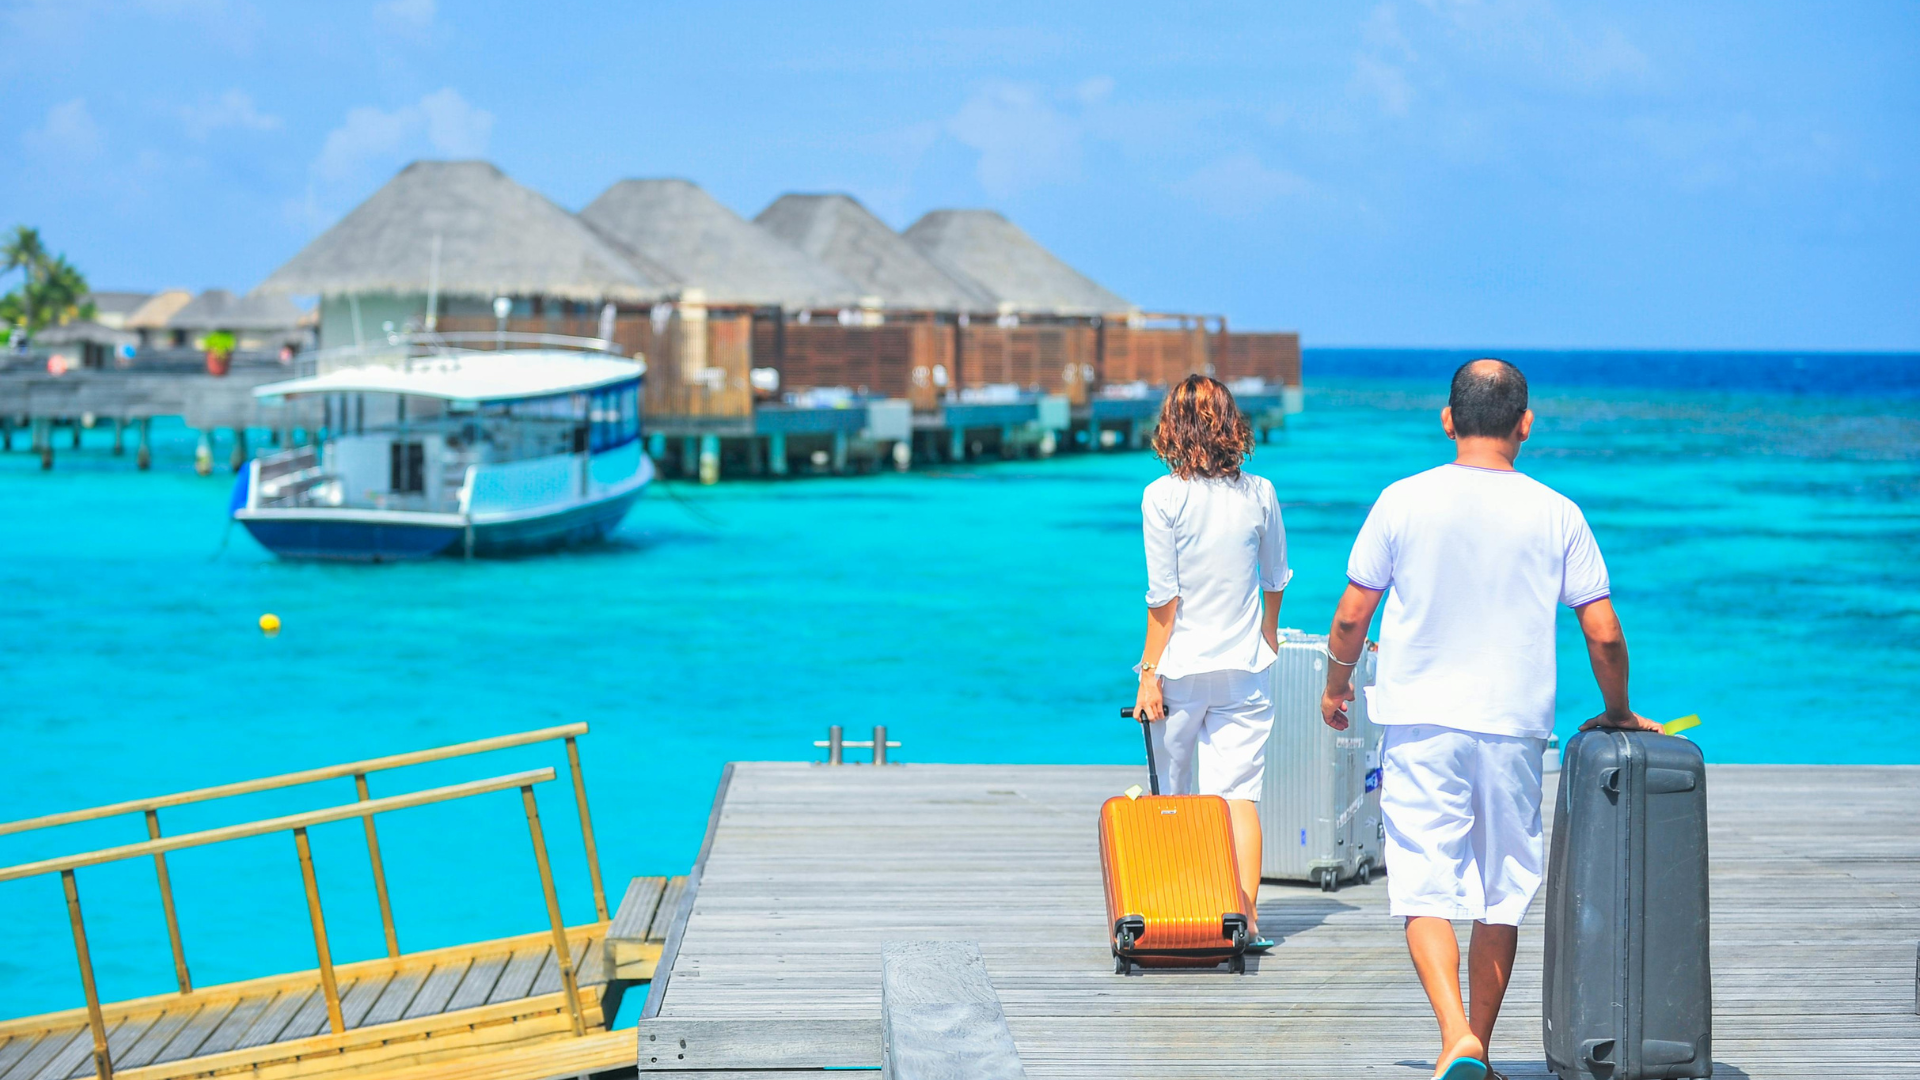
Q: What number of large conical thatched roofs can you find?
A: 4